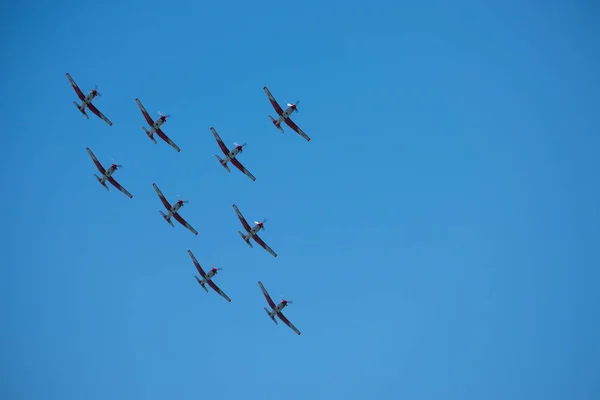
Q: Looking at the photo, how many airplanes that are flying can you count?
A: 9